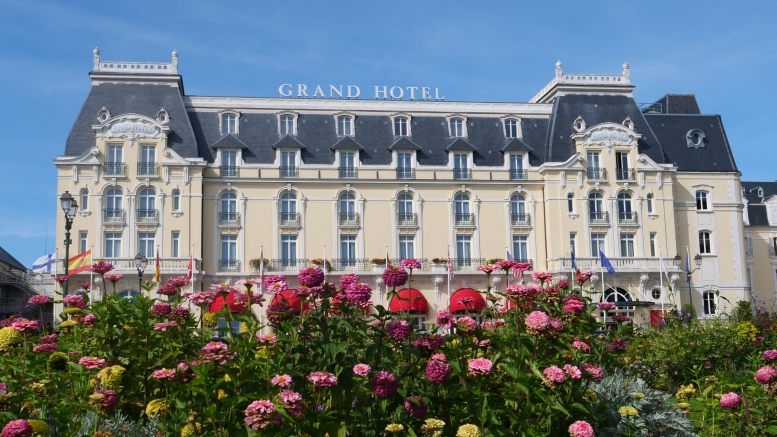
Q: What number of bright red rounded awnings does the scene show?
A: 6